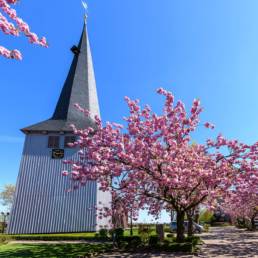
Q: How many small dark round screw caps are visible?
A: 0